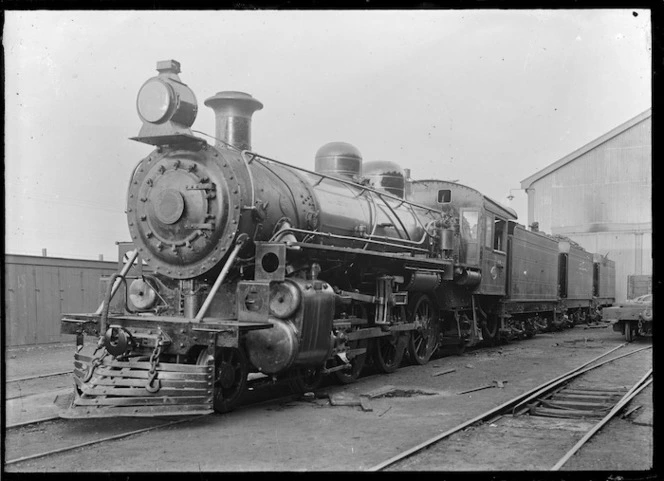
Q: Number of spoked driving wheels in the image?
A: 3